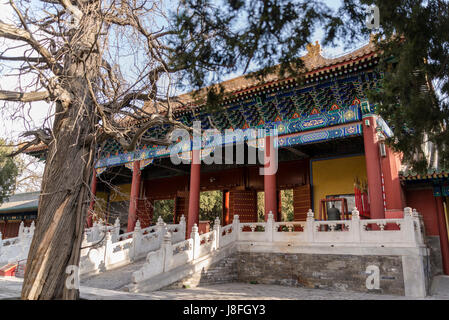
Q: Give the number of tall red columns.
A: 5